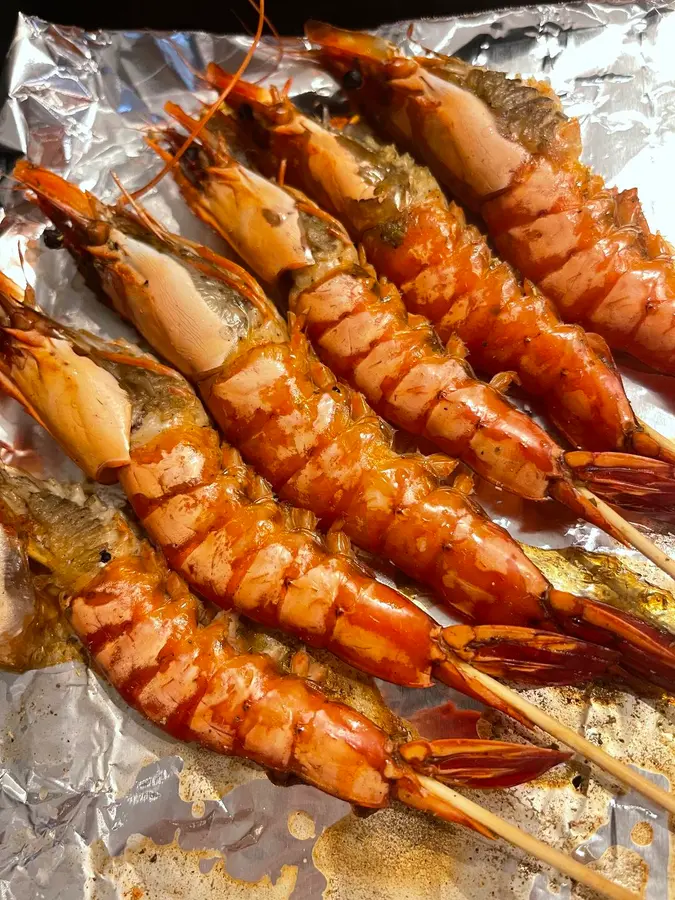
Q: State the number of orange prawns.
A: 6